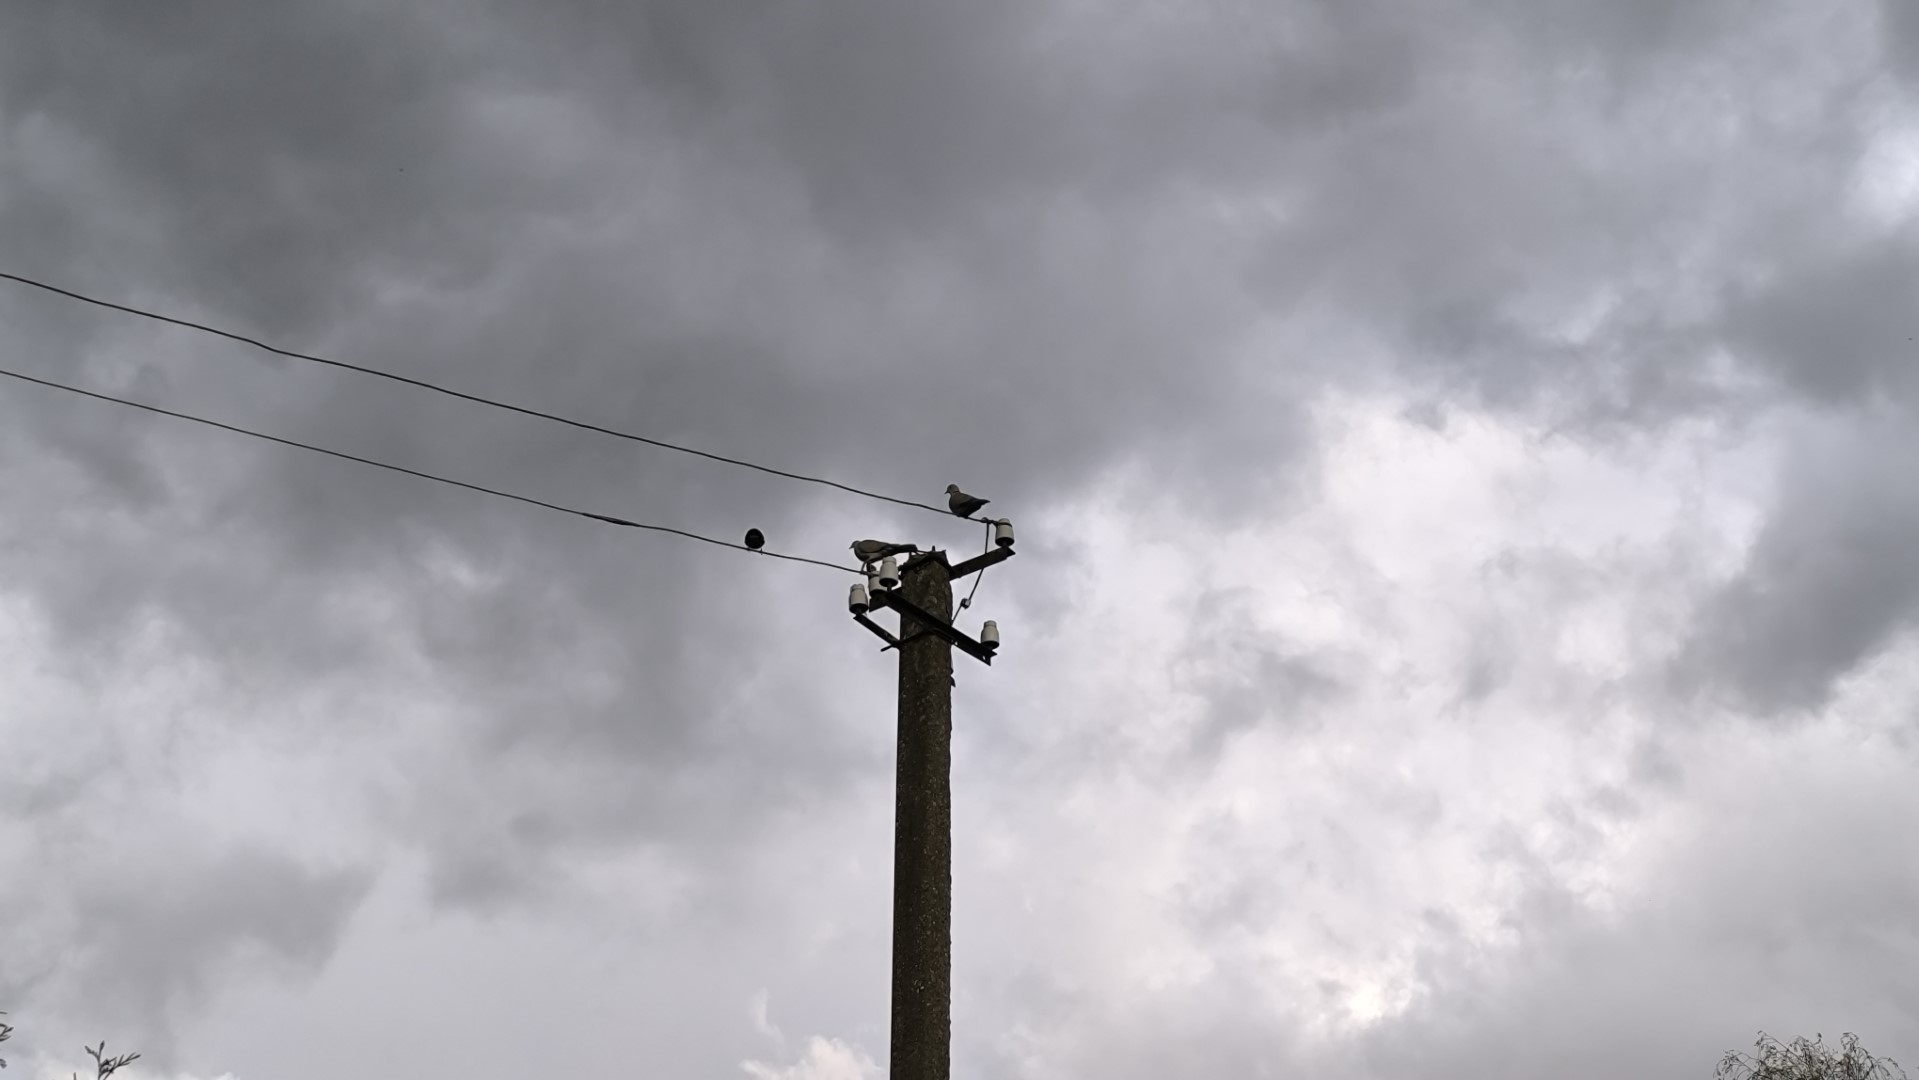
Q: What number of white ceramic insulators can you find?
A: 5